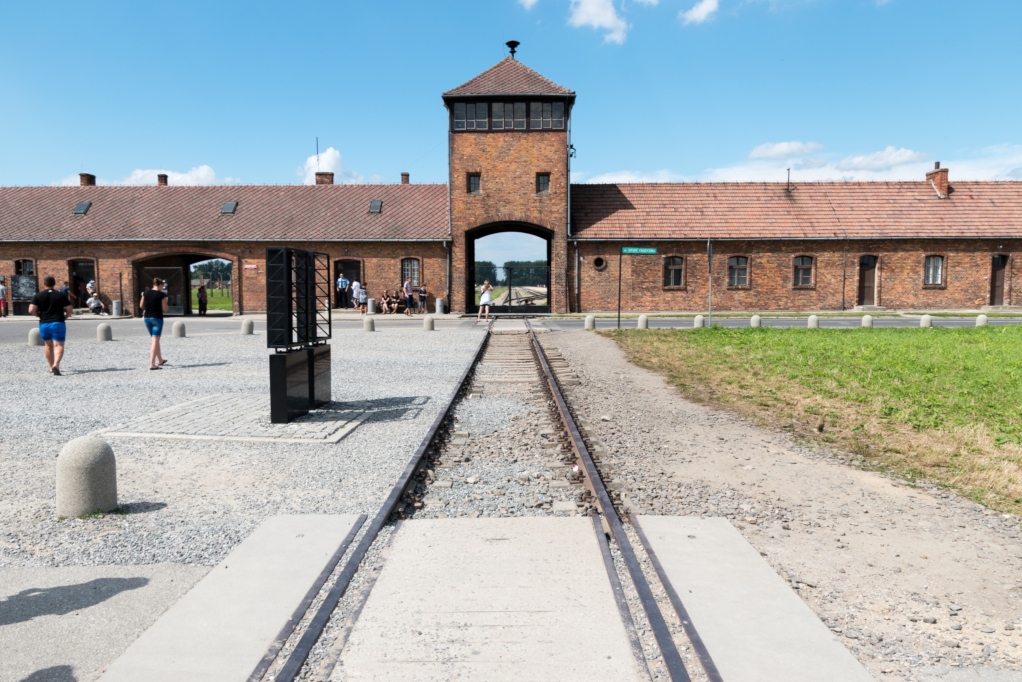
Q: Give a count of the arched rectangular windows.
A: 6